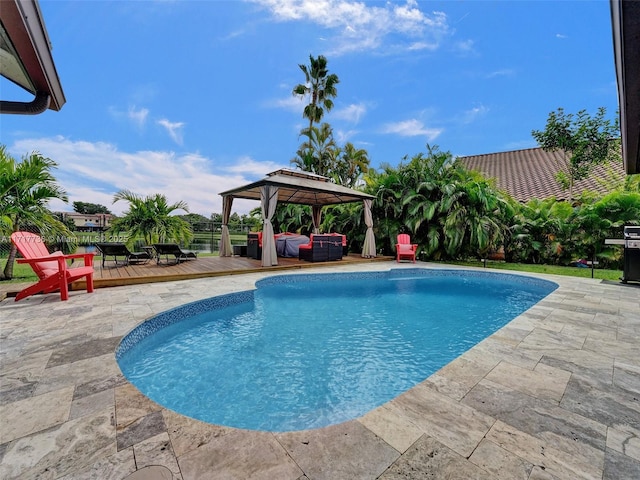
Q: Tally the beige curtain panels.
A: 4